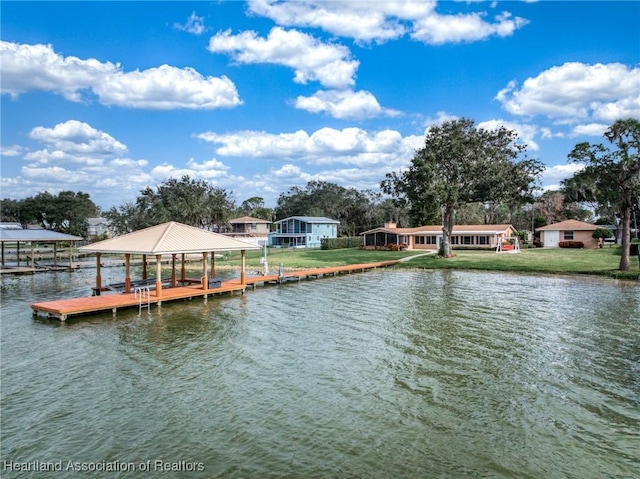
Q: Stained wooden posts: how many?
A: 9